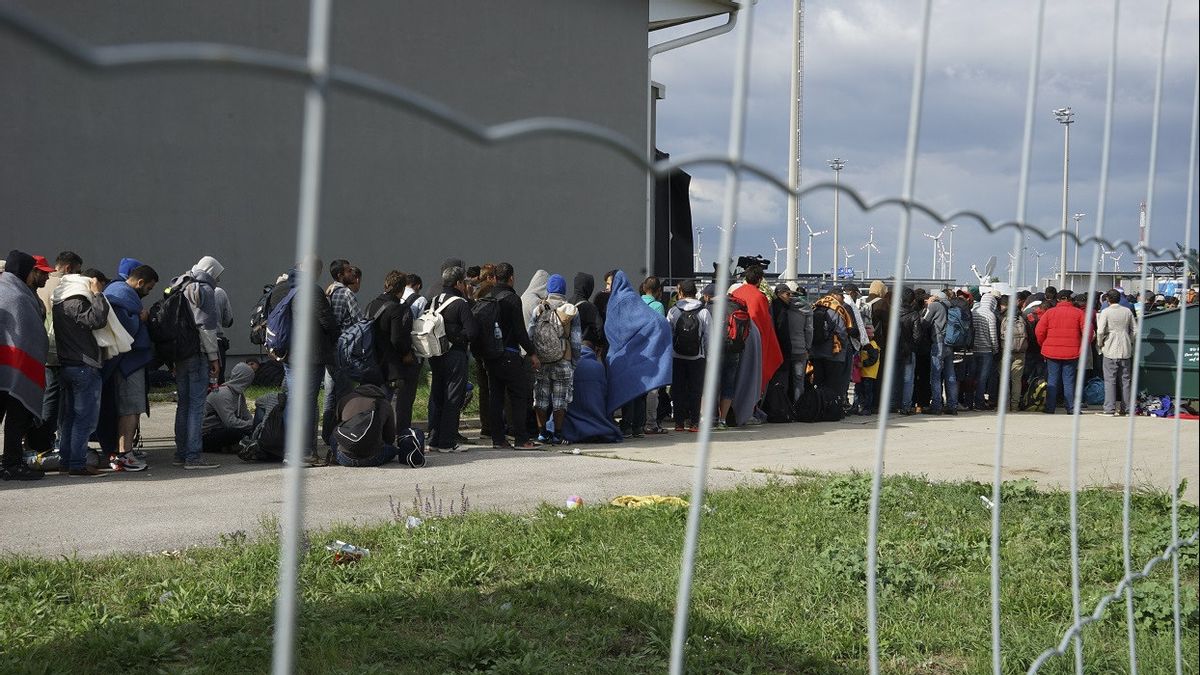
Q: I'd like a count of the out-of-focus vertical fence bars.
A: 7